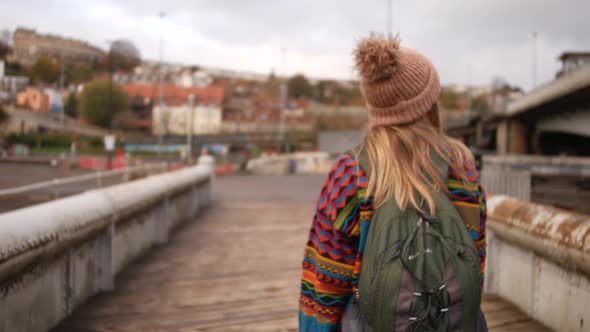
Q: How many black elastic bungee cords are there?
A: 1